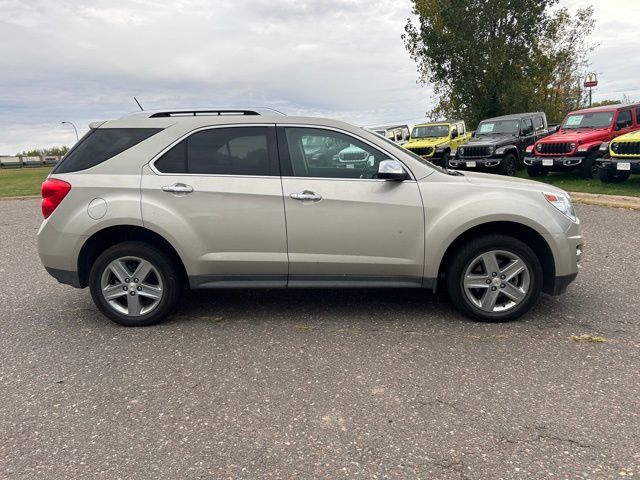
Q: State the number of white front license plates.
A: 3